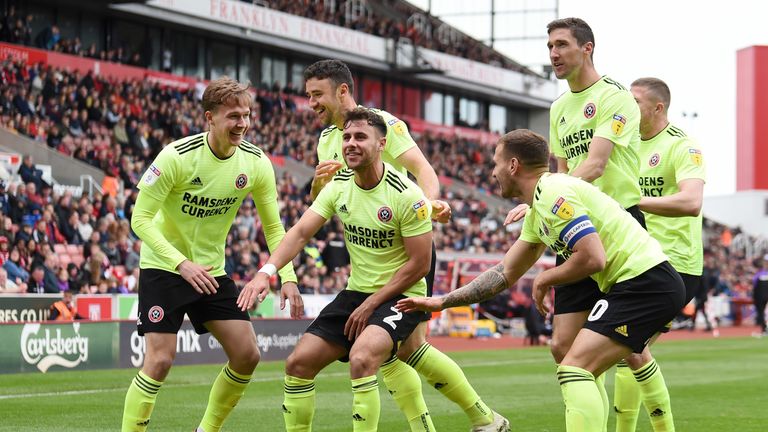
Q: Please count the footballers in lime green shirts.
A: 6